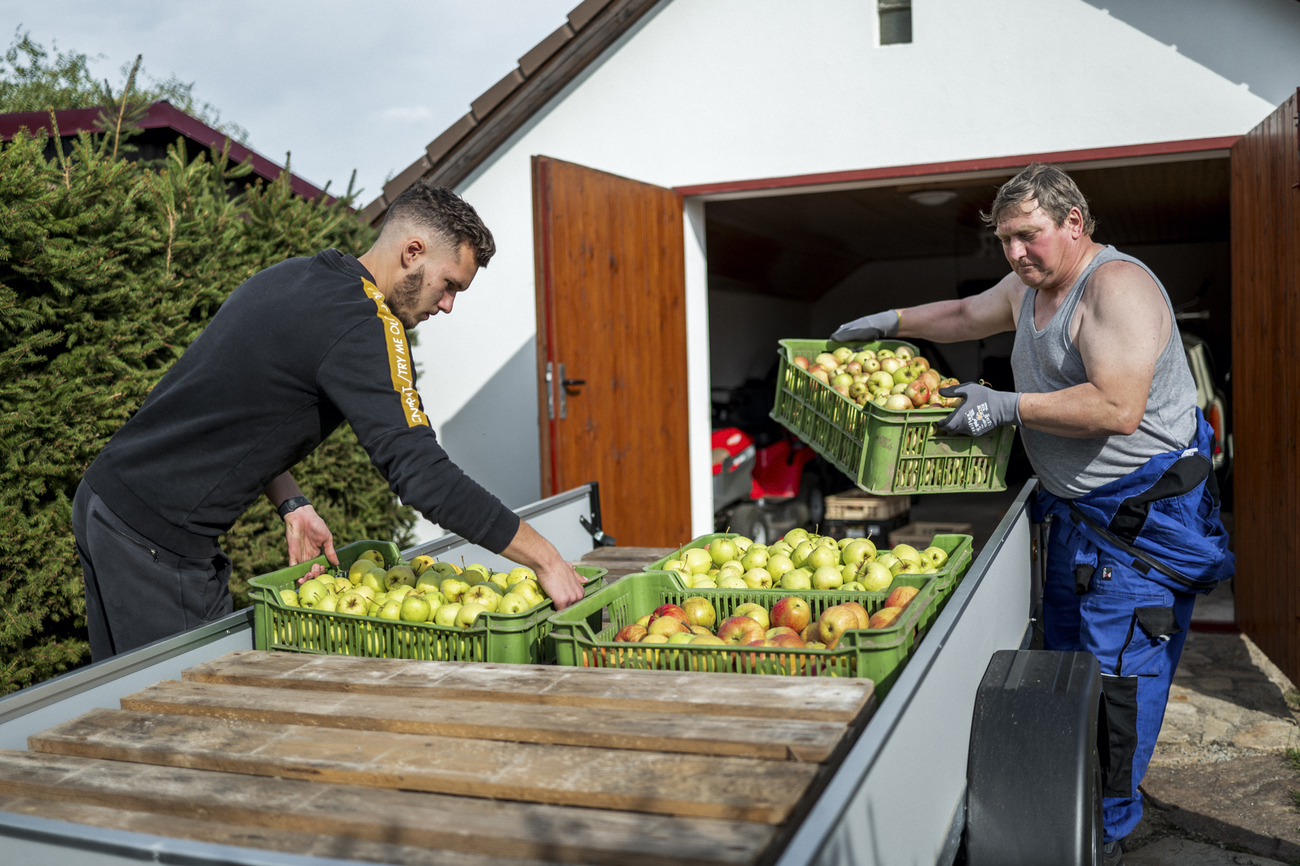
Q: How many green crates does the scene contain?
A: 4